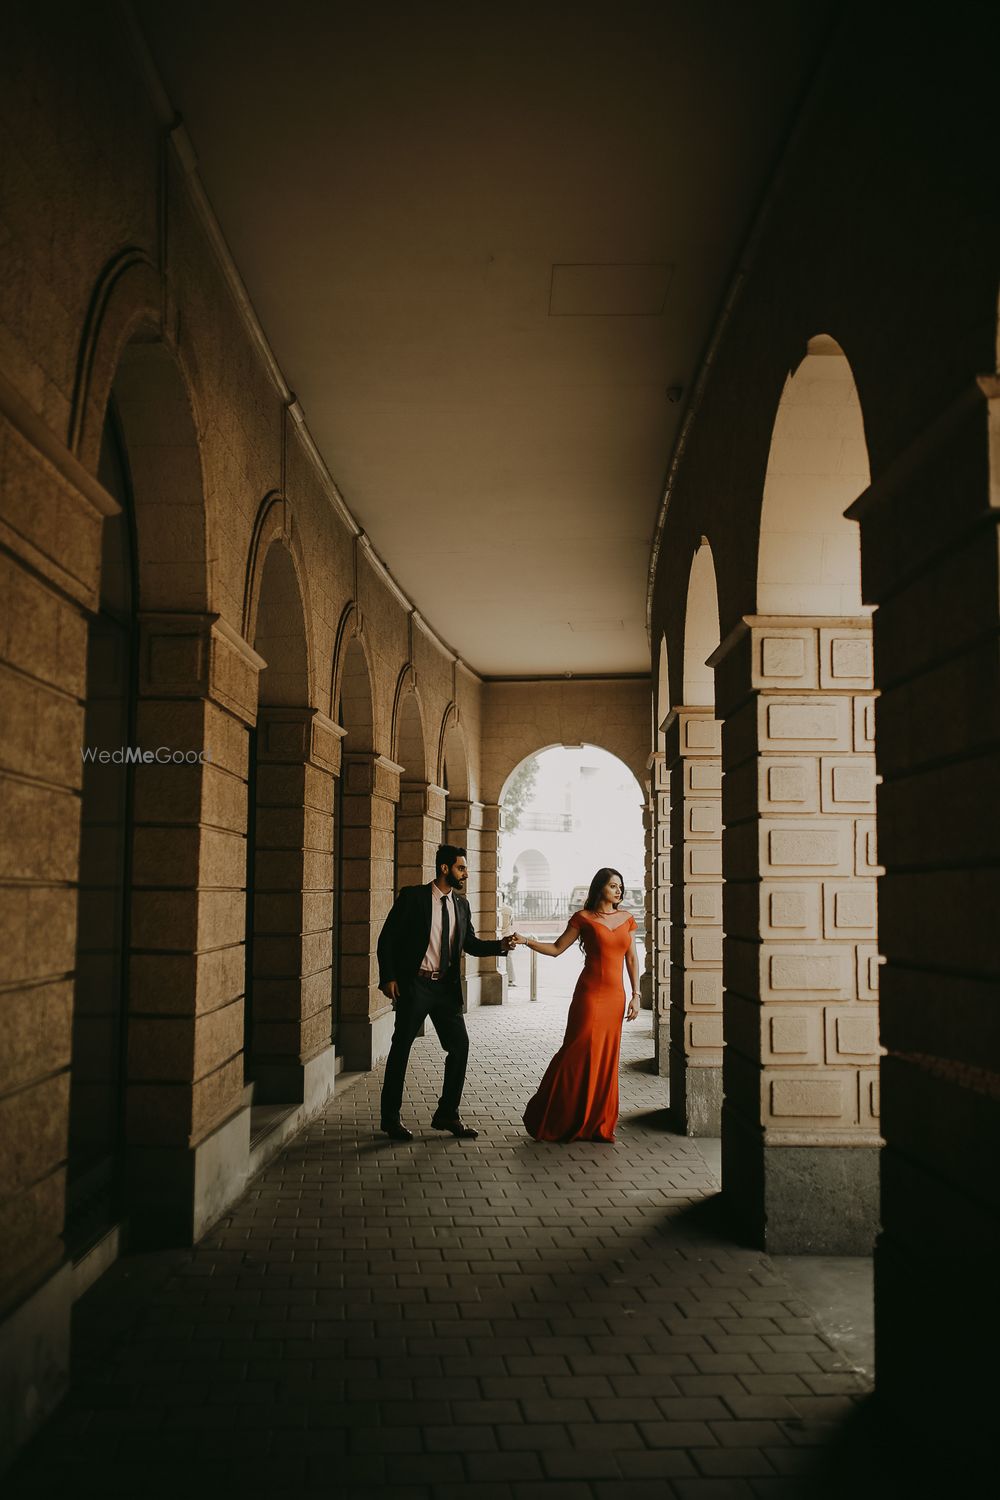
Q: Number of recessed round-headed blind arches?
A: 5